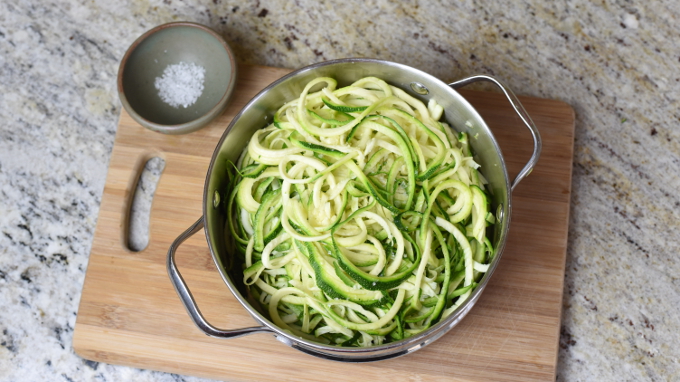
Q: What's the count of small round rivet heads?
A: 3